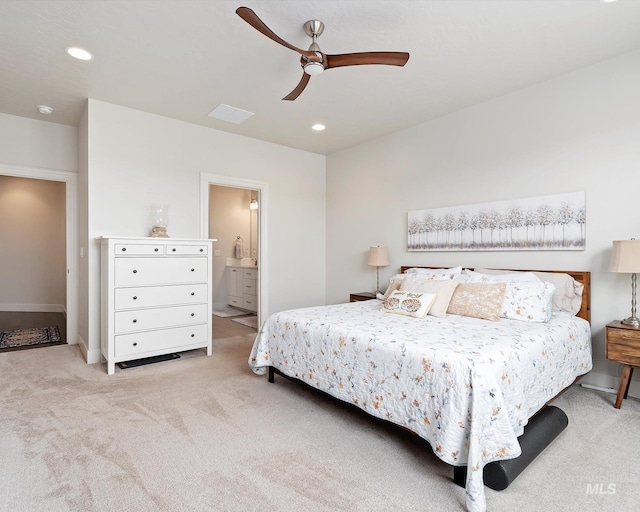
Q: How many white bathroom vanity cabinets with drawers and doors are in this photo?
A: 1